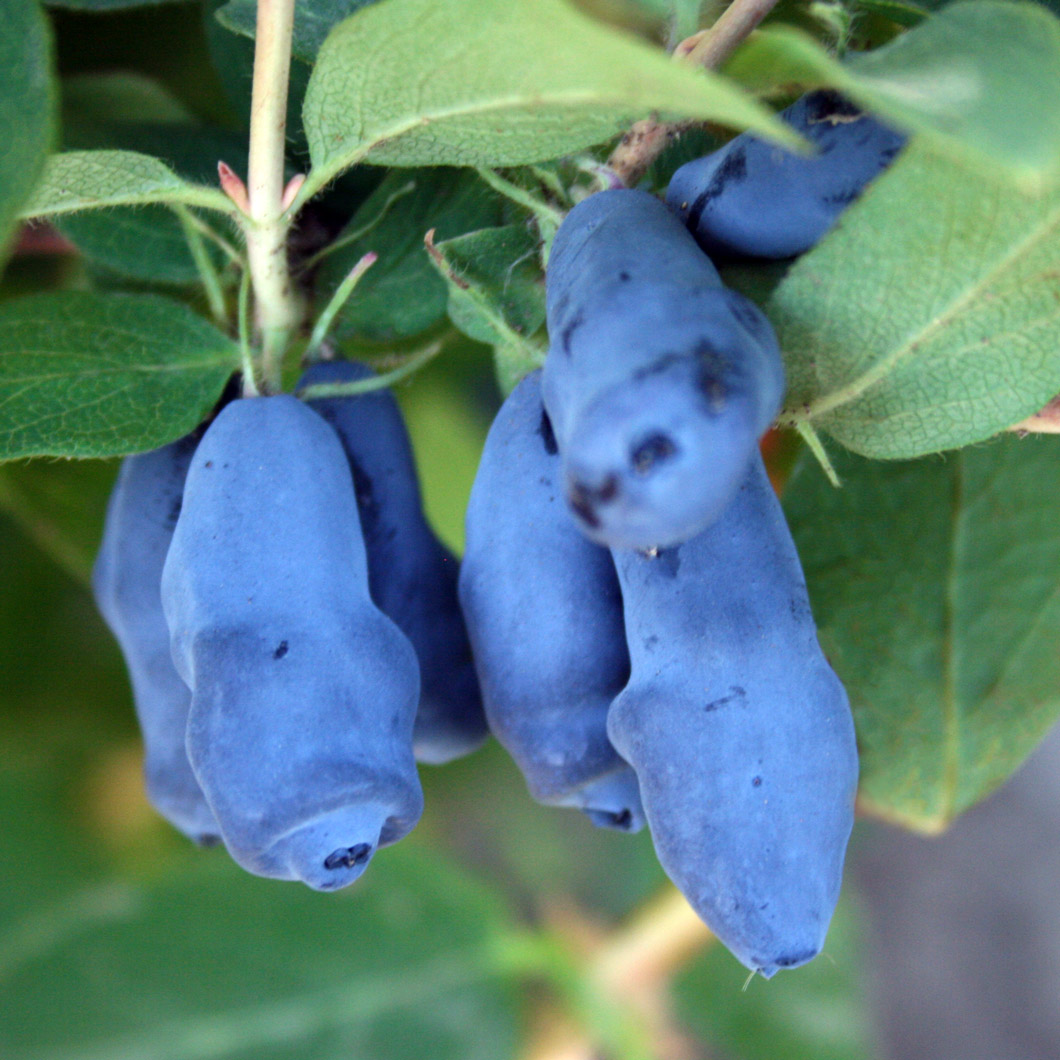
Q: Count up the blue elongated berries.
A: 7